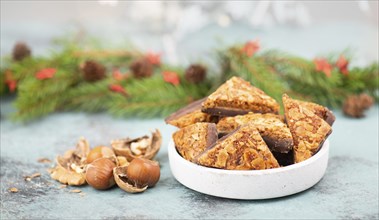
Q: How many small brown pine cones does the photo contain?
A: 5